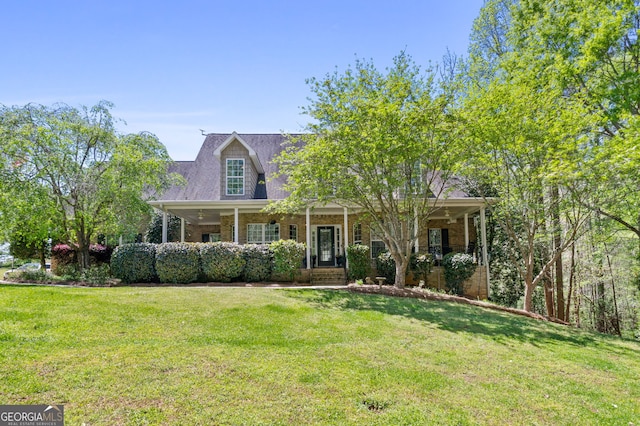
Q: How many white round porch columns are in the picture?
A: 8